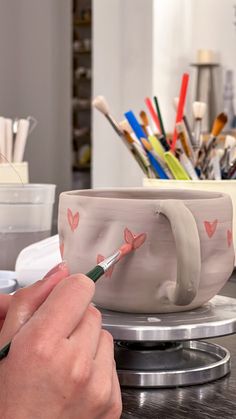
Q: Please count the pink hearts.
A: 6